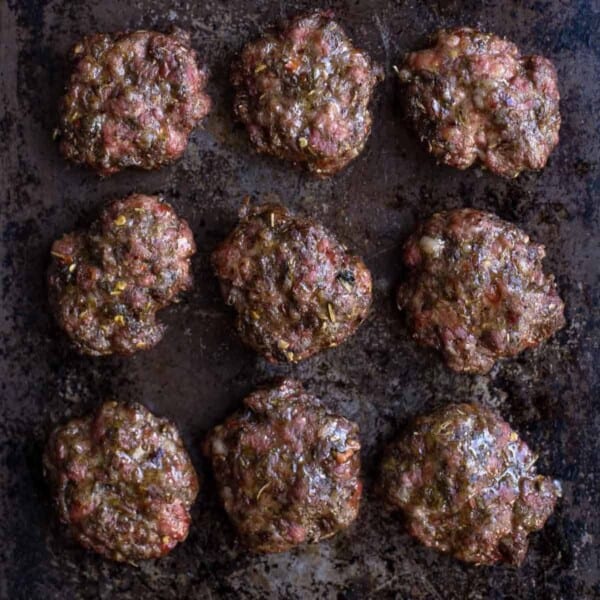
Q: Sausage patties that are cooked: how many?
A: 9